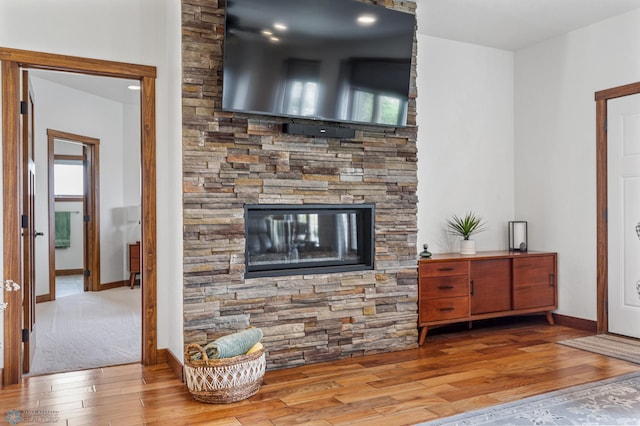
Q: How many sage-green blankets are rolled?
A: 1